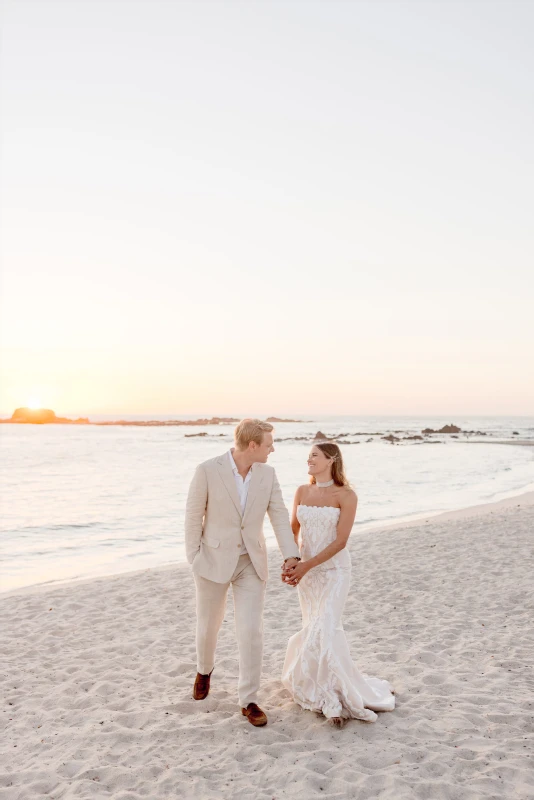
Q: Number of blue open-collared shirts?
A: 0